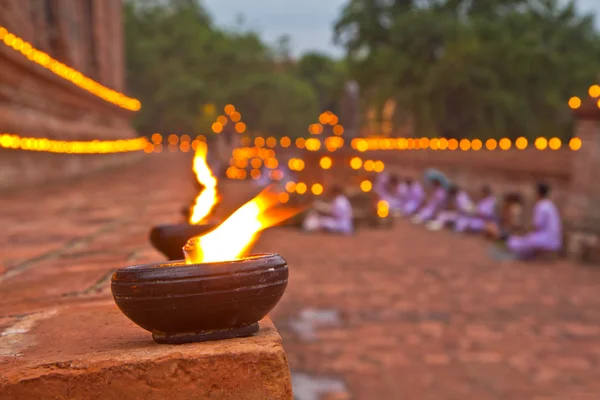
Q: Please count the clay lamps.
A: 2